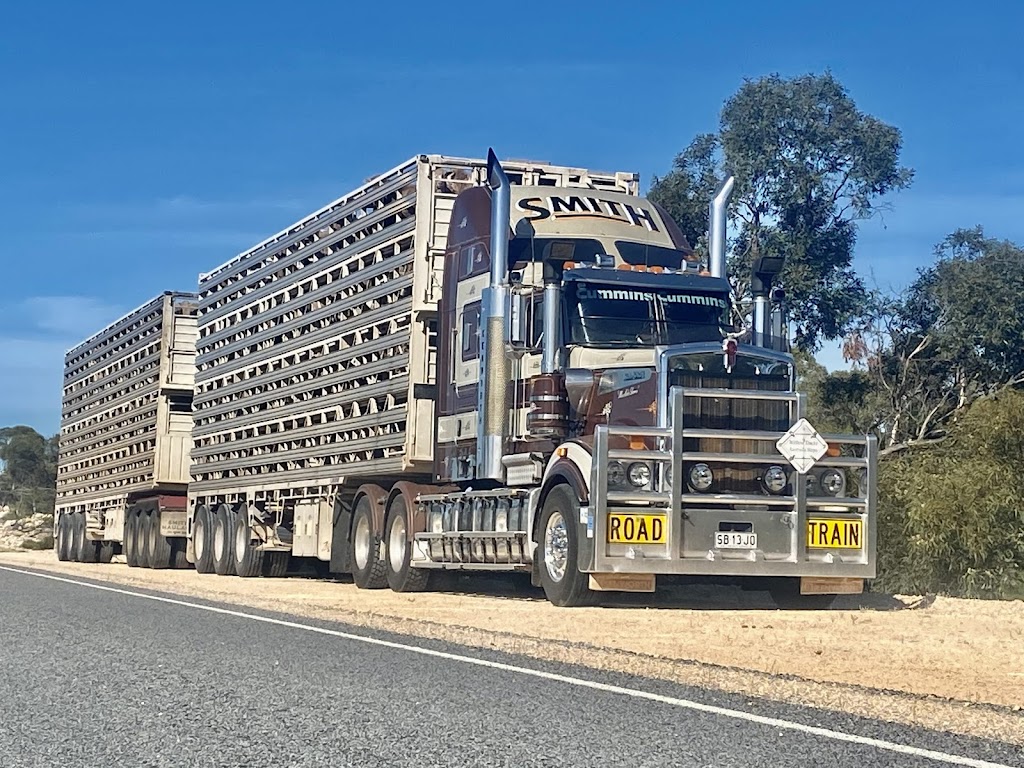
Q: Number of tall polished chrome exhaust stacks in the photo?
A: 2